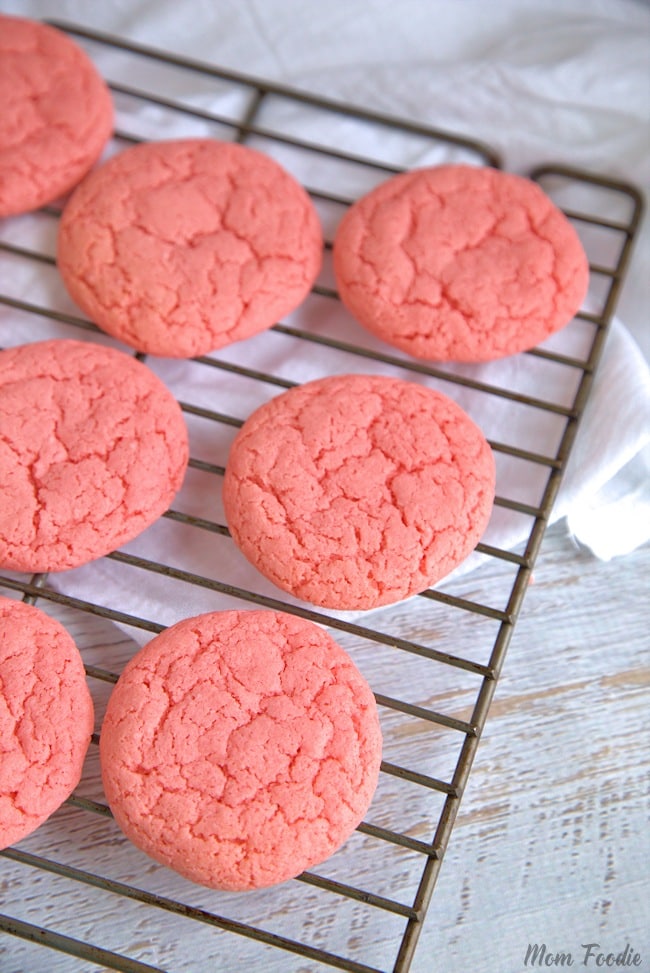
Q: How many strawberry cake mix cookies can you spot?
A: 7